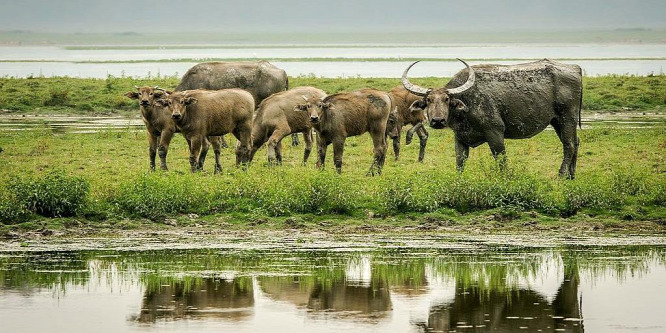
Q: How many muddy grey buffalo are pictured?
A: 2